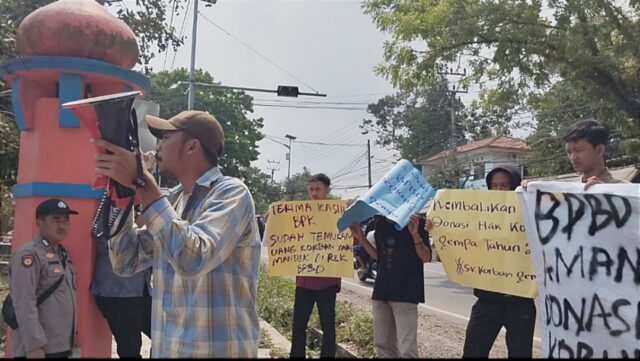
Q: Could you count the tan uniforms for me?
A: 1